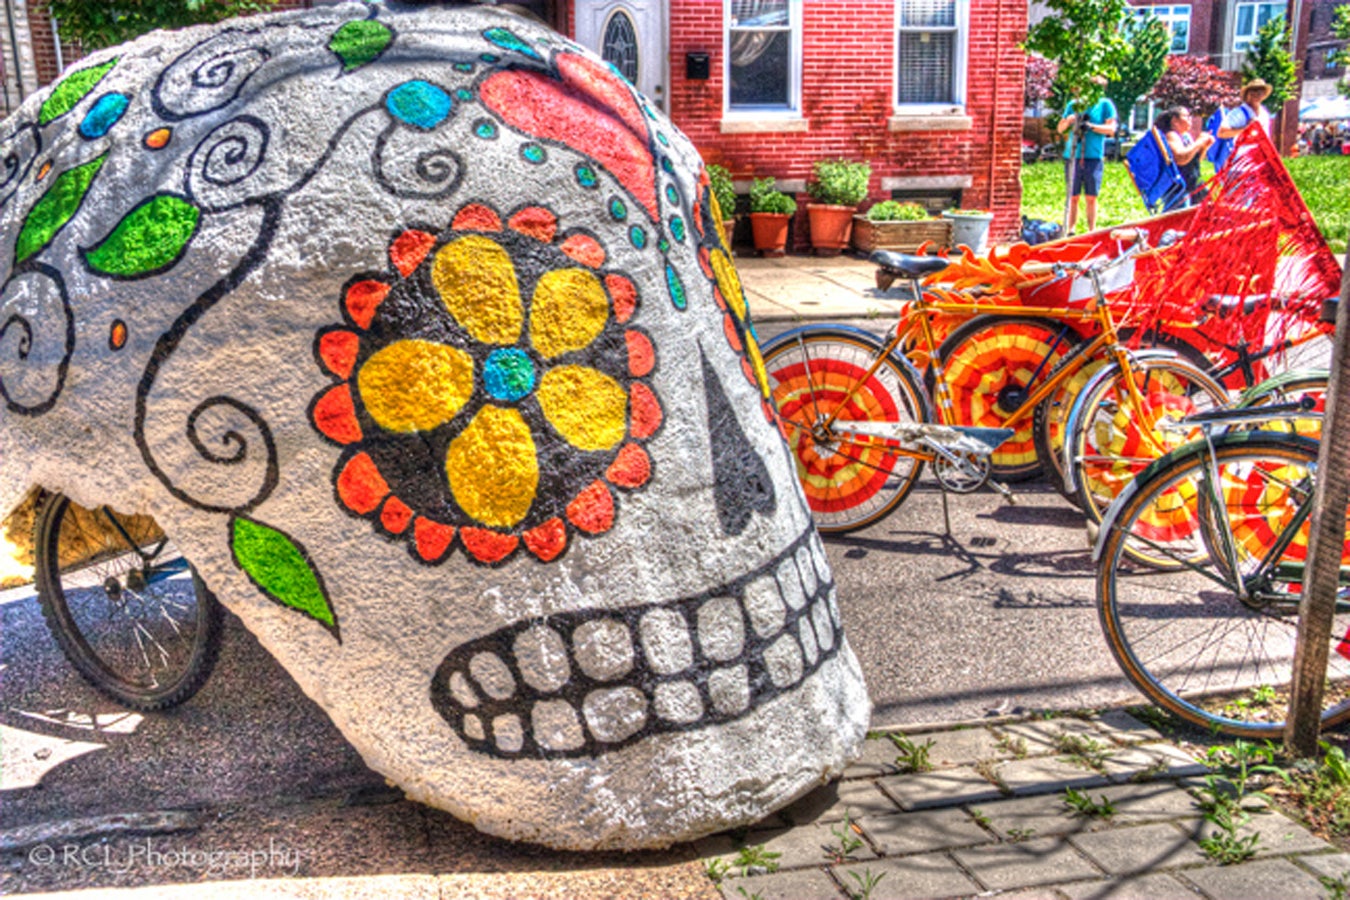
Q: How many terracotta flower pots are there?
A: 3